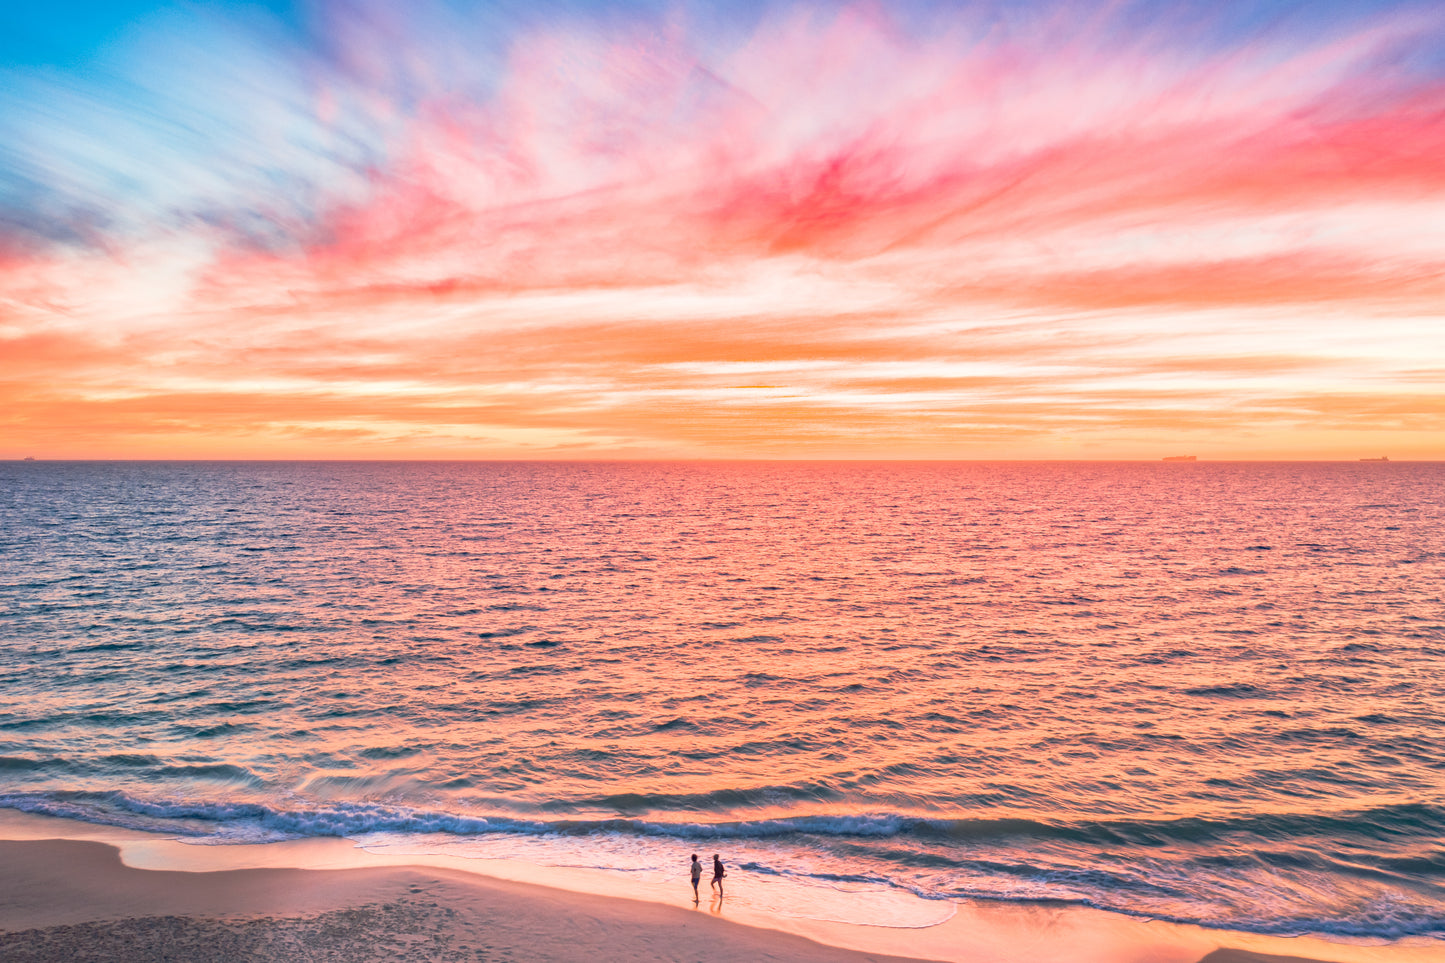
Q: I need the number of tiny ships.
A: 3